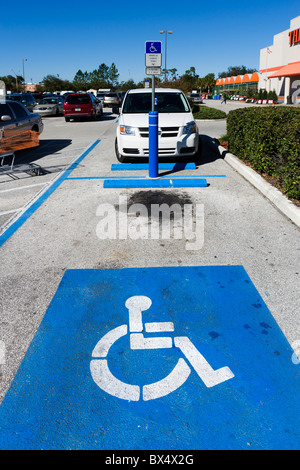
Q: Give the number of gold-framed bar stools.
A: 0